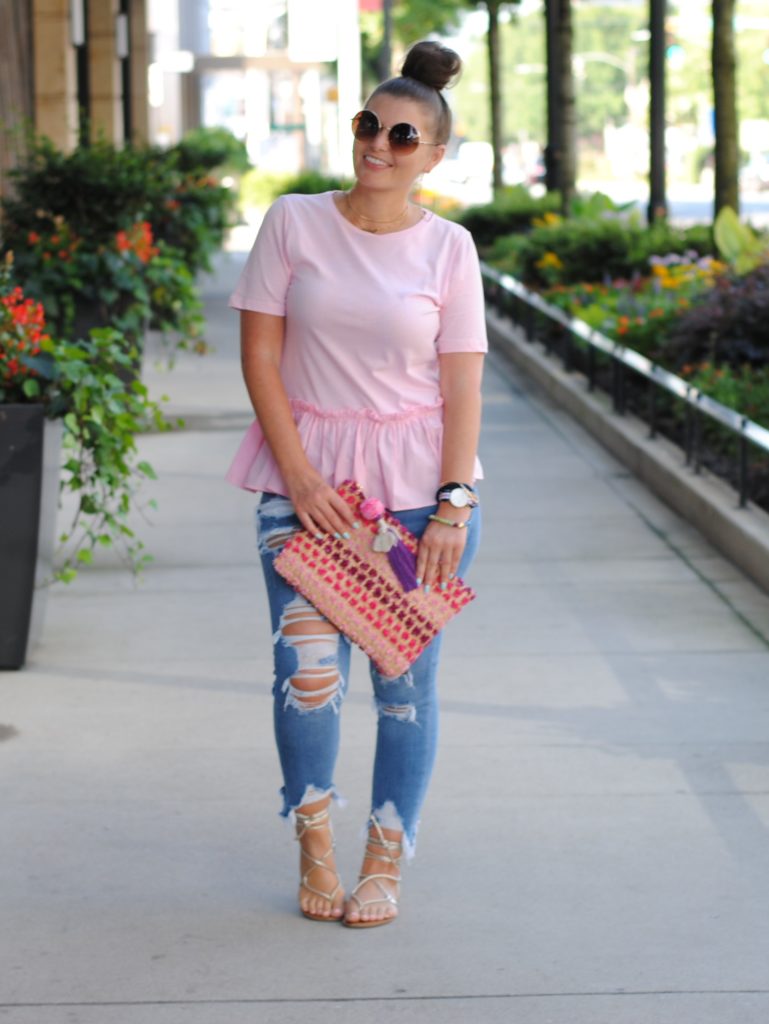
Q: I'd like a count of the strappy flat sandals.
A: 2